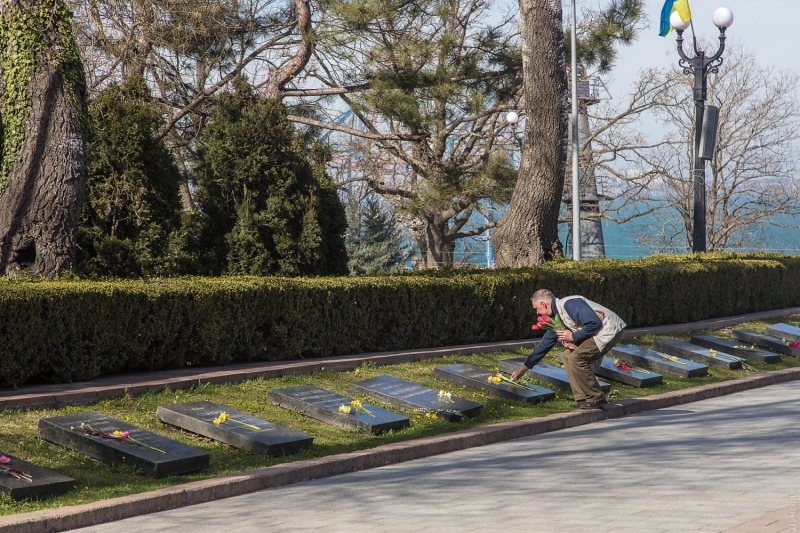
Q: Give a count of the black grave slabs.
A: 13